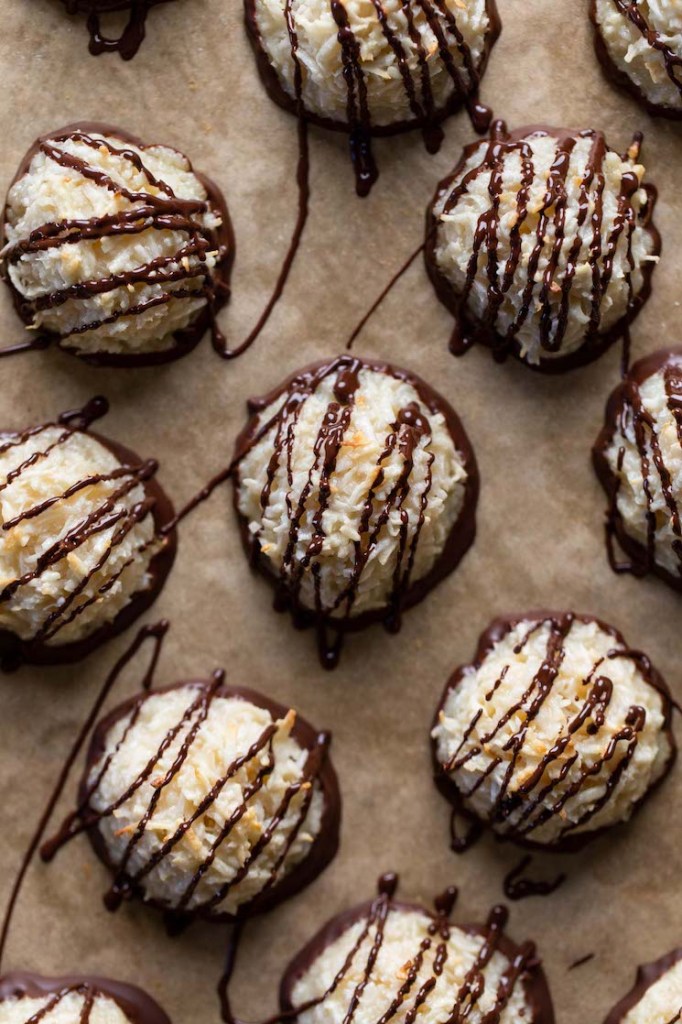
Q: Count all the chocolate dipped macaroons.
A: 13